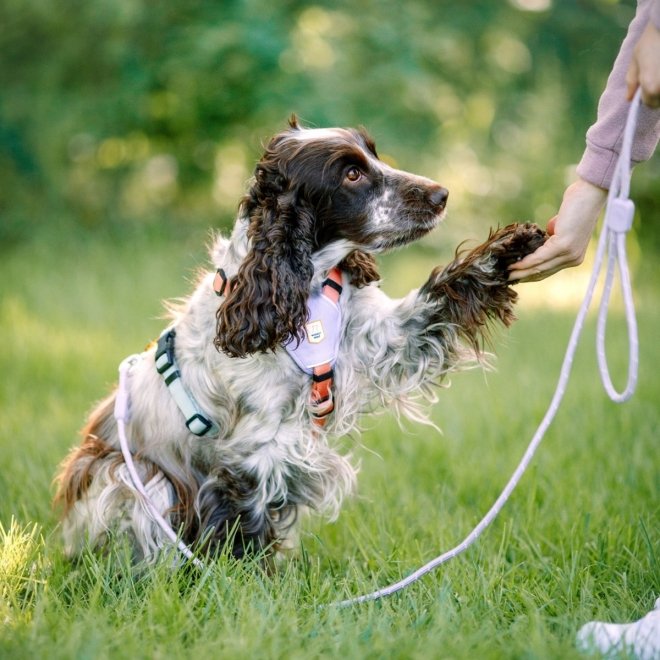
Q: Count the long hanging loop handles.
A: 1